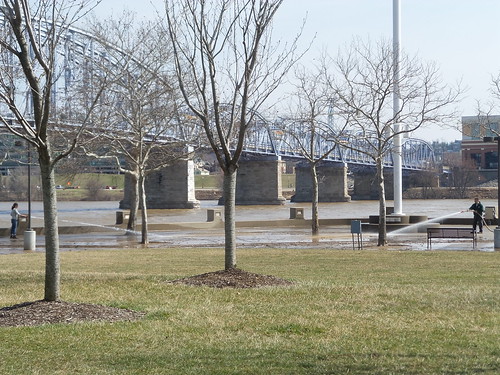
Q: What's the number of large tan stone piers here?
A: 4